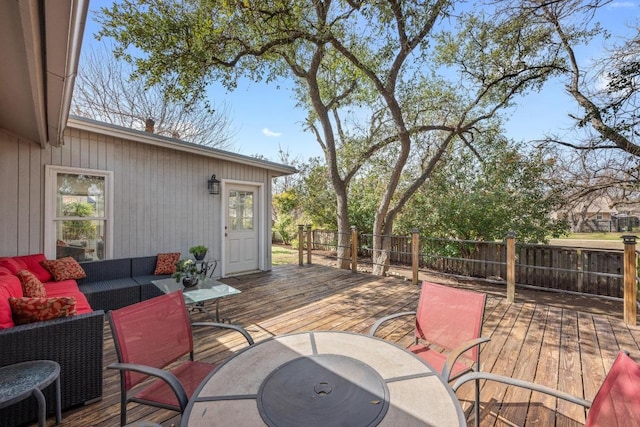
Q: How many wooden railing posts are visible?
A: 6